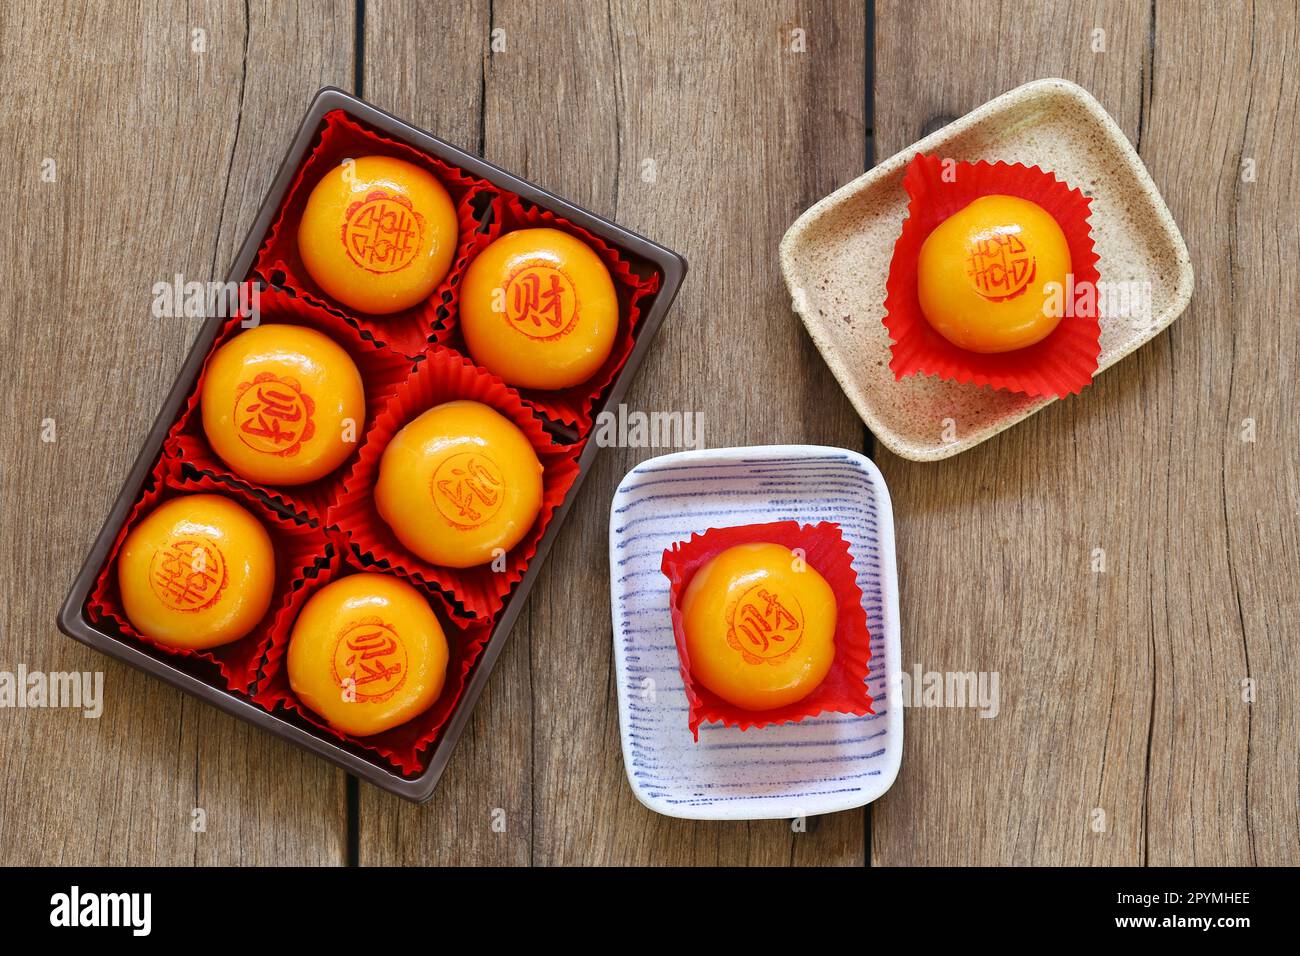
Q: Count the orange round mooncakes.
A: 8